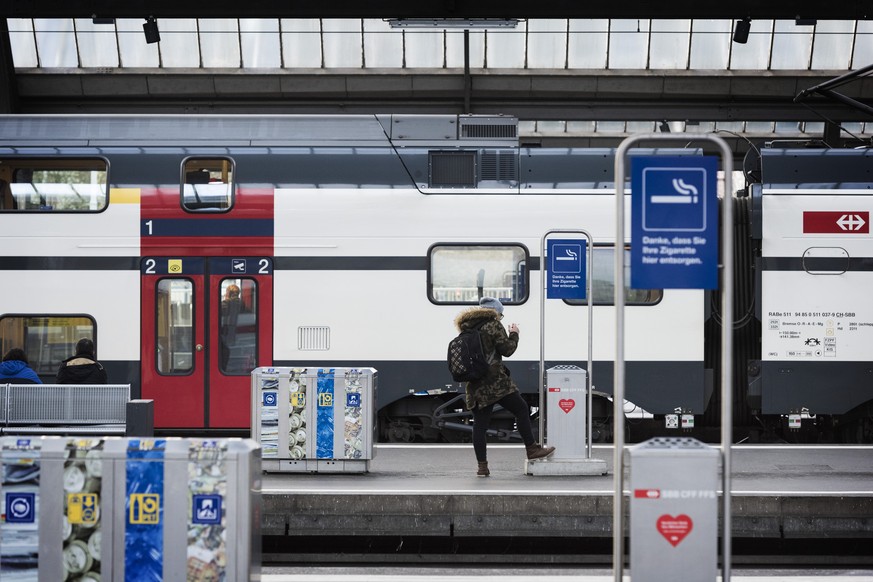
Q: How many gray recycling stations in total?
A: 2